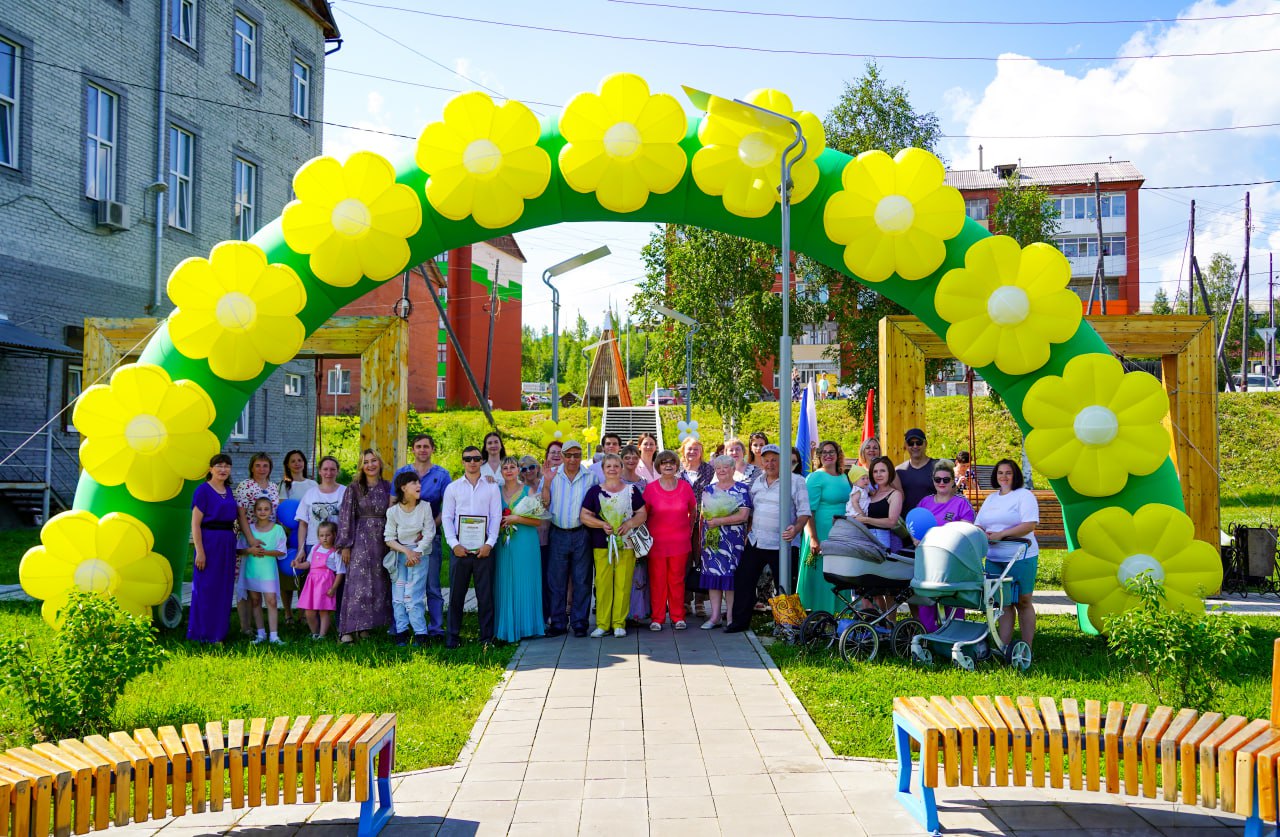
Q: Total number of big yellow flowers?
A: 11